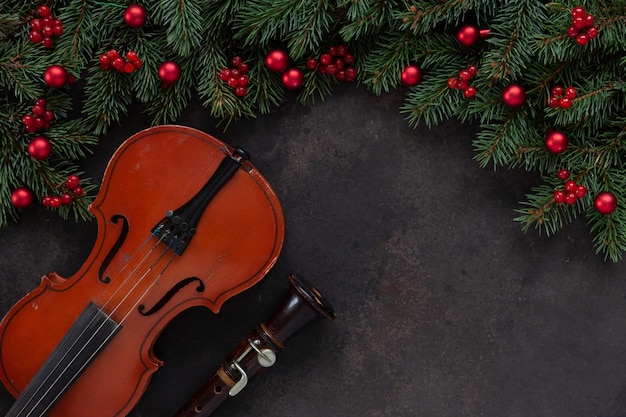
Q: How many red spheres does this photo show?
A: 12